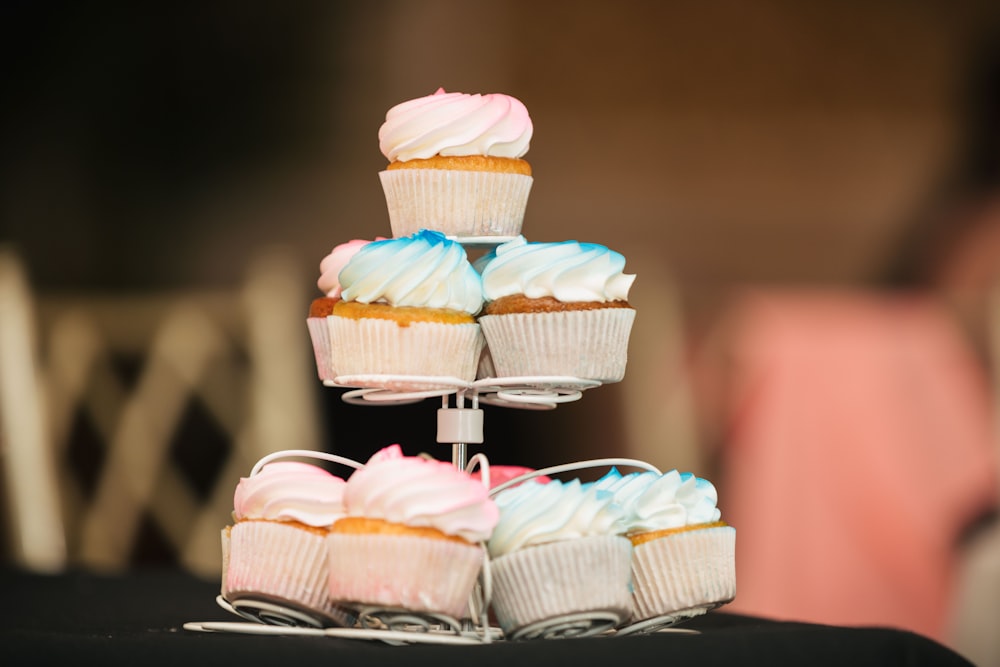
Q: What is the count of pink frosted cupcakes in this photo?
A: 5